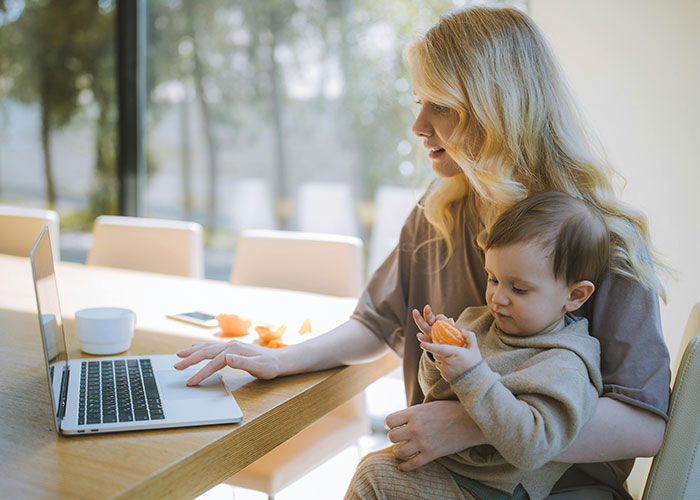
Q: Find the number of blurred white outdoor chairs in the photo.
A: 3